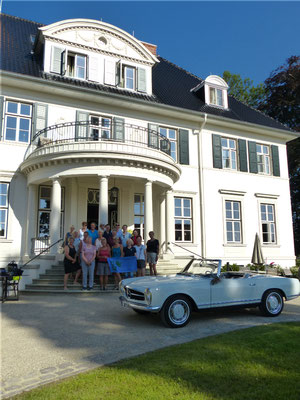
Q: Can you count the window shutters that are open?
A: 14